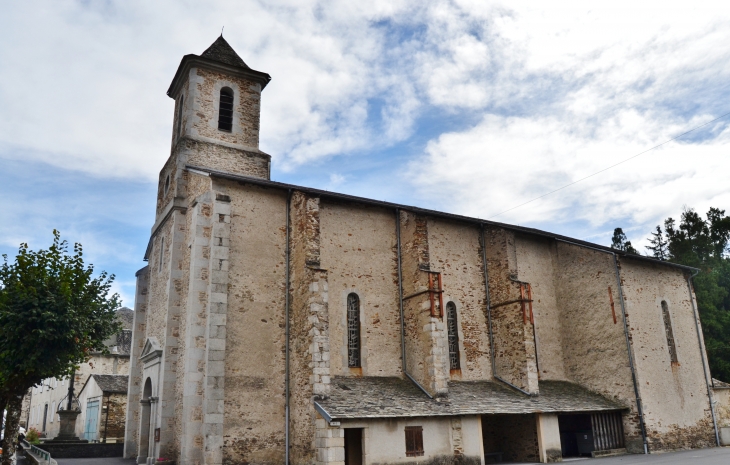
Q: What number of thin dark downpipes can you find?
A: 5